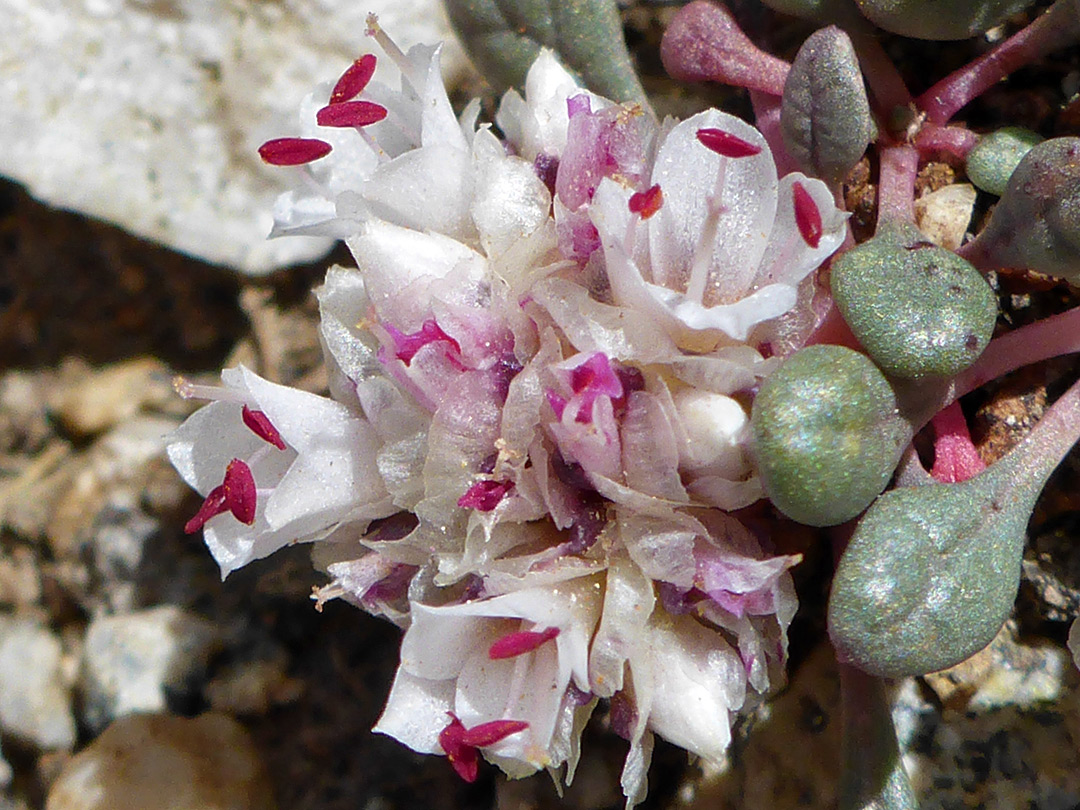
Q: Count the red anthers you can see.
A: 12